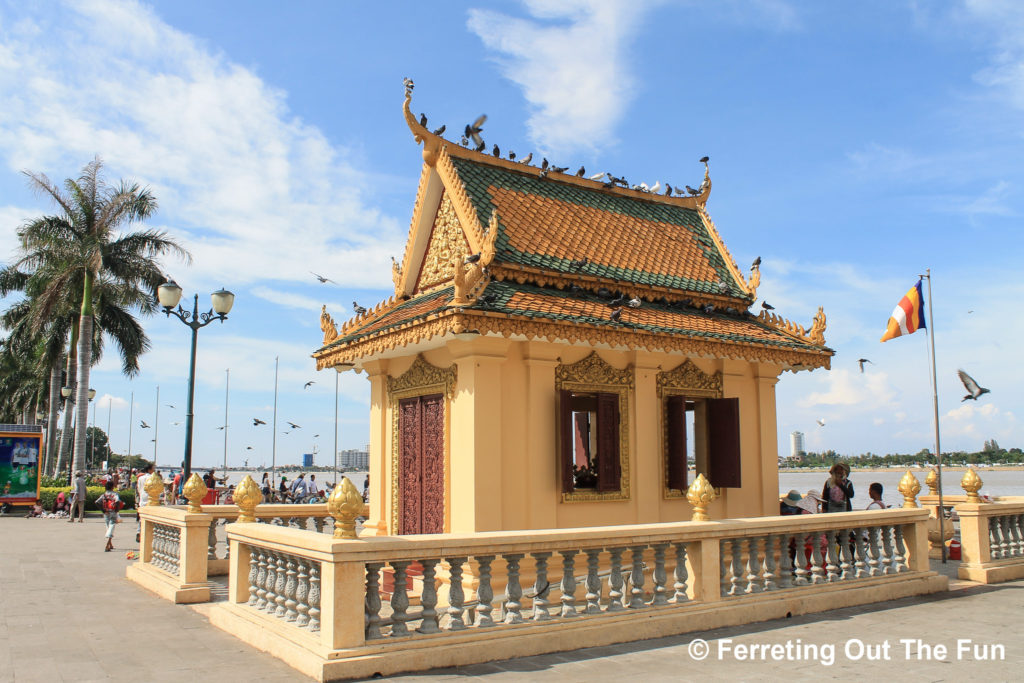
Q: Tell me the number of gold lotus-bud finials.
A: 8